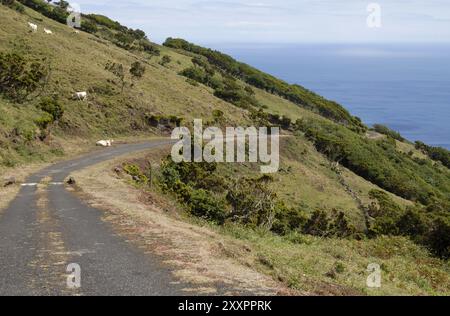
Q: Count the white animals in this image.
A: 4